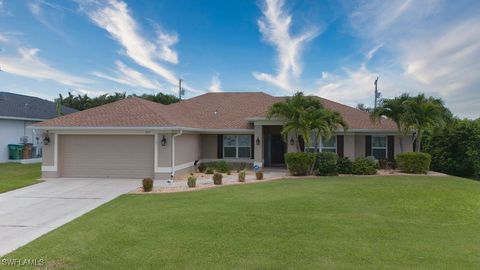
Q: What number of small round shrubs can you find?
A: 5